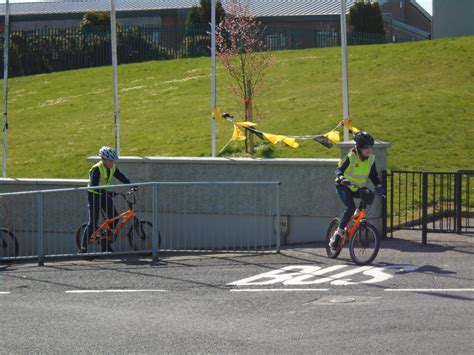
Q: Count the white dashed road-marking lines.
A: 4